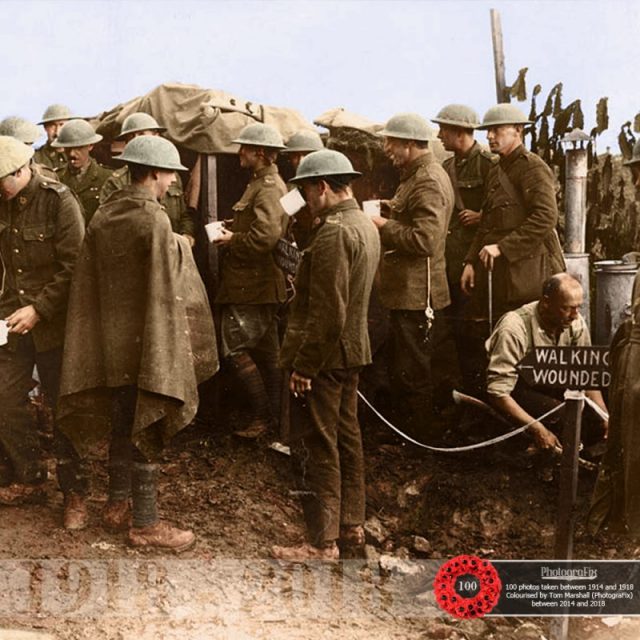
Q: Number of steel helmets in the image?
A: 13